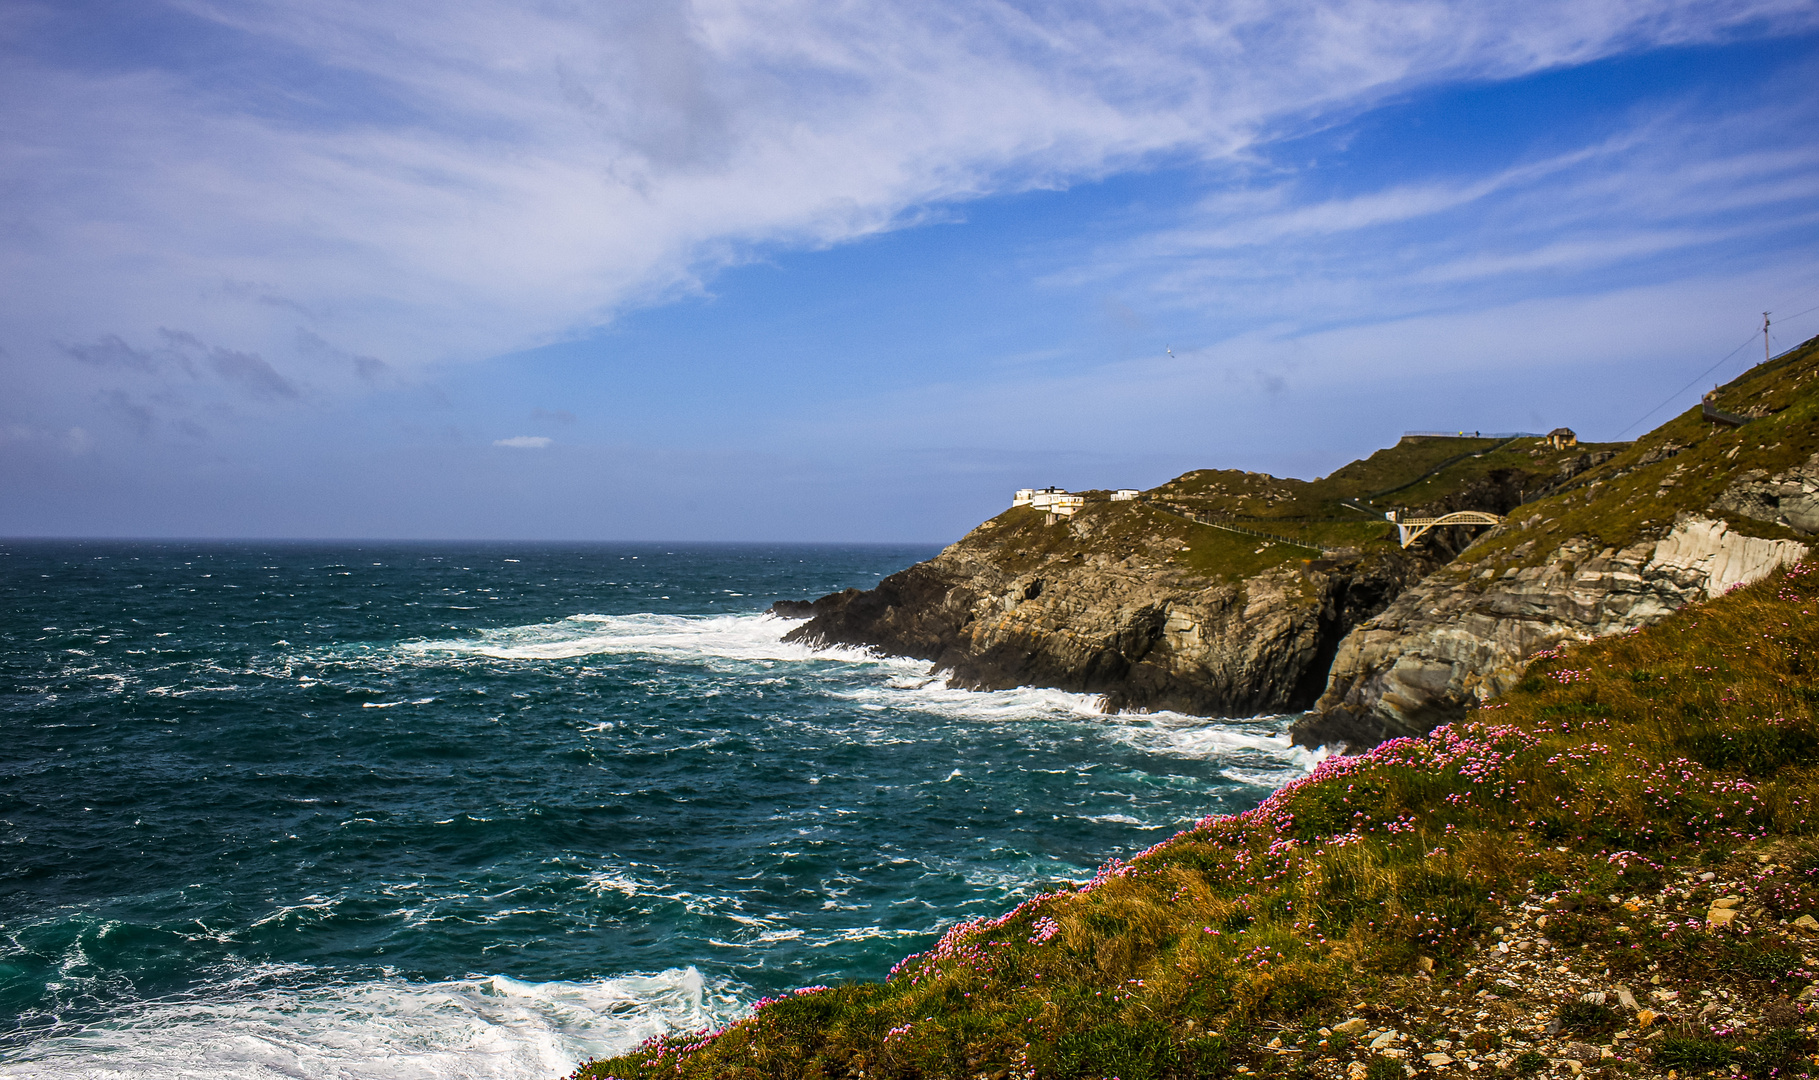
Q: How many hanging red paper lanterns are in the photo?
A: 0